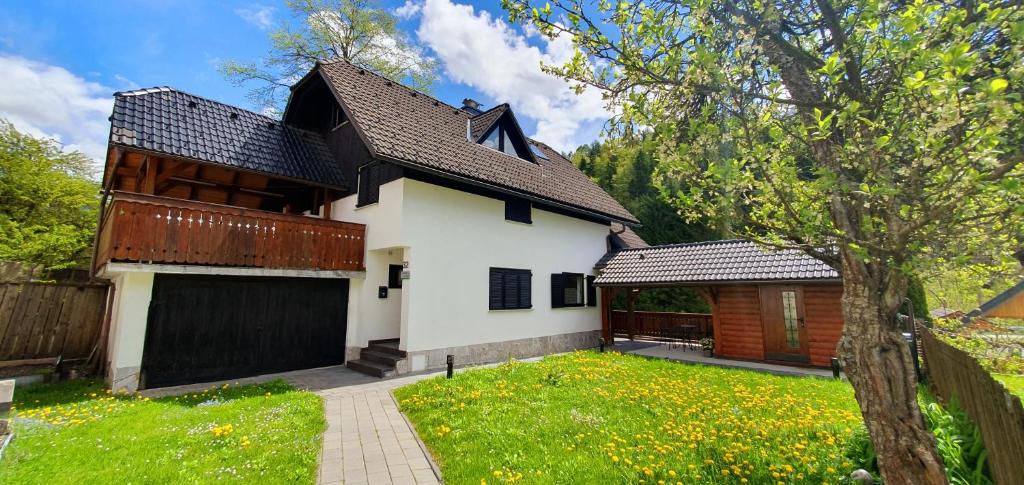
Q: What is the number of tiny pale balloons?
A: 0